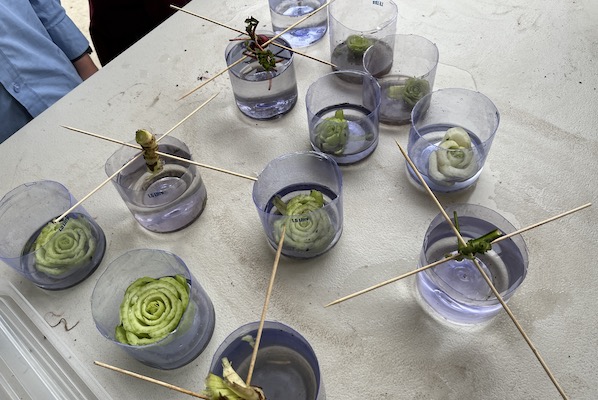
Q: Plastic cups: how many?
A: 12